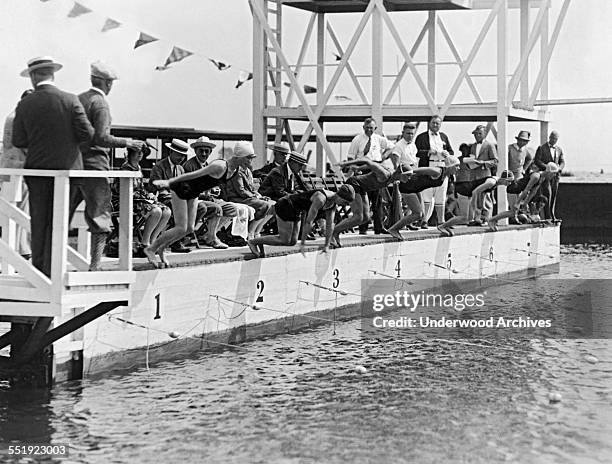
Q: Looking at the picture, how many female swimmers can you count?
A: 6